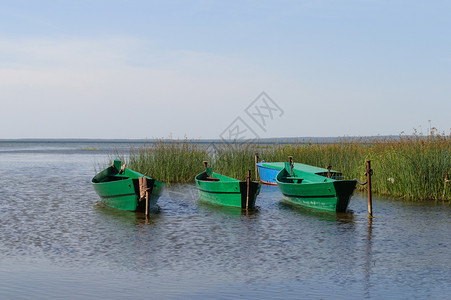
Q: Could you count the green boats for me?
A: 3